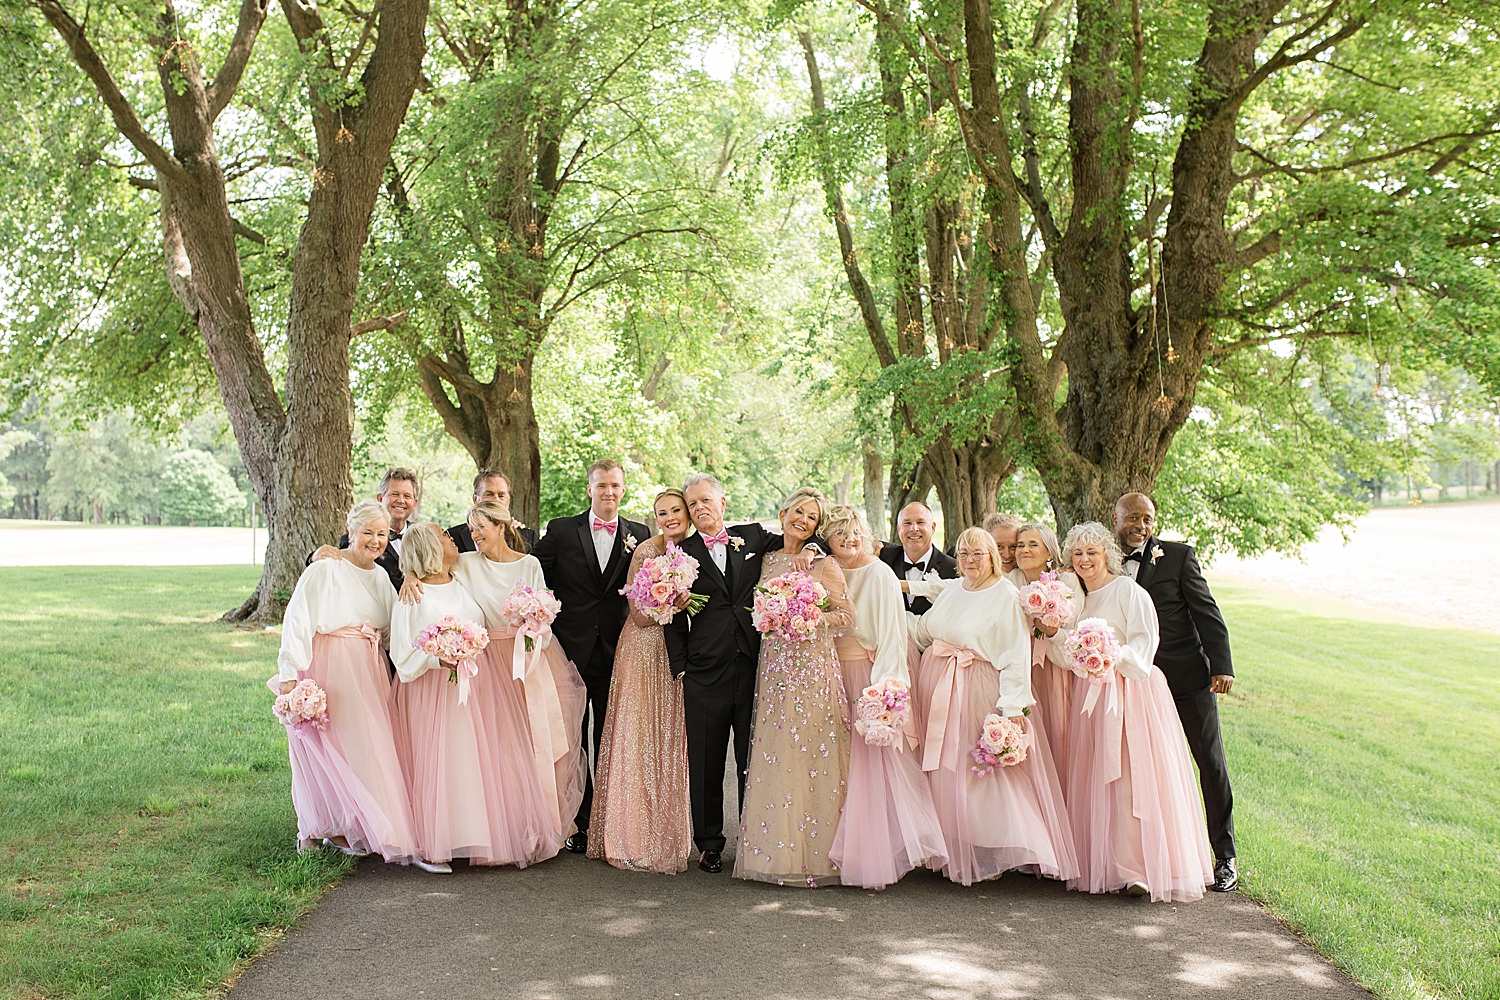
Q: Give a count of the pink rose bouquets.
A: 9